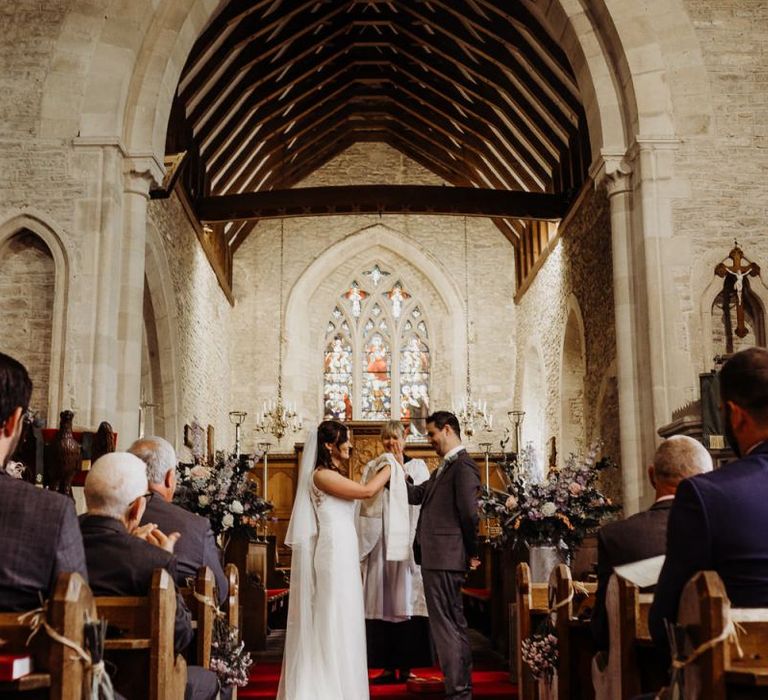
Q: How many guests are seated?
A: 5